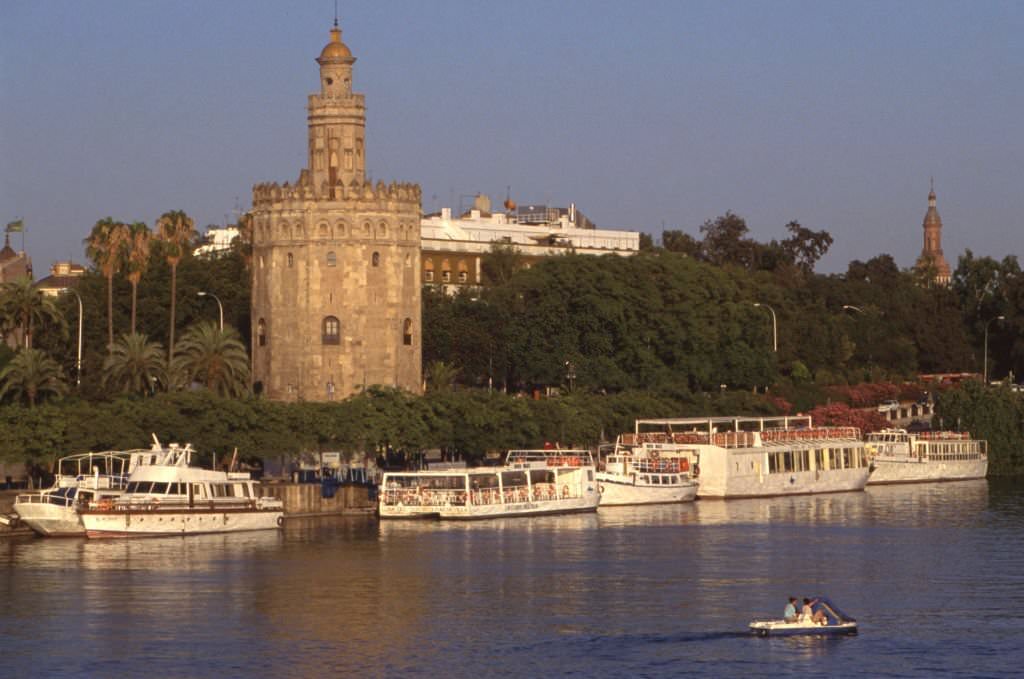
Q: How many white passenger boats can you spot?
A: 6